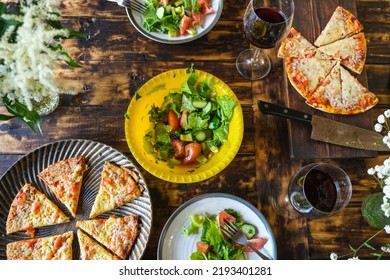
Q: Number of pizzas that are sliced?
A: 2